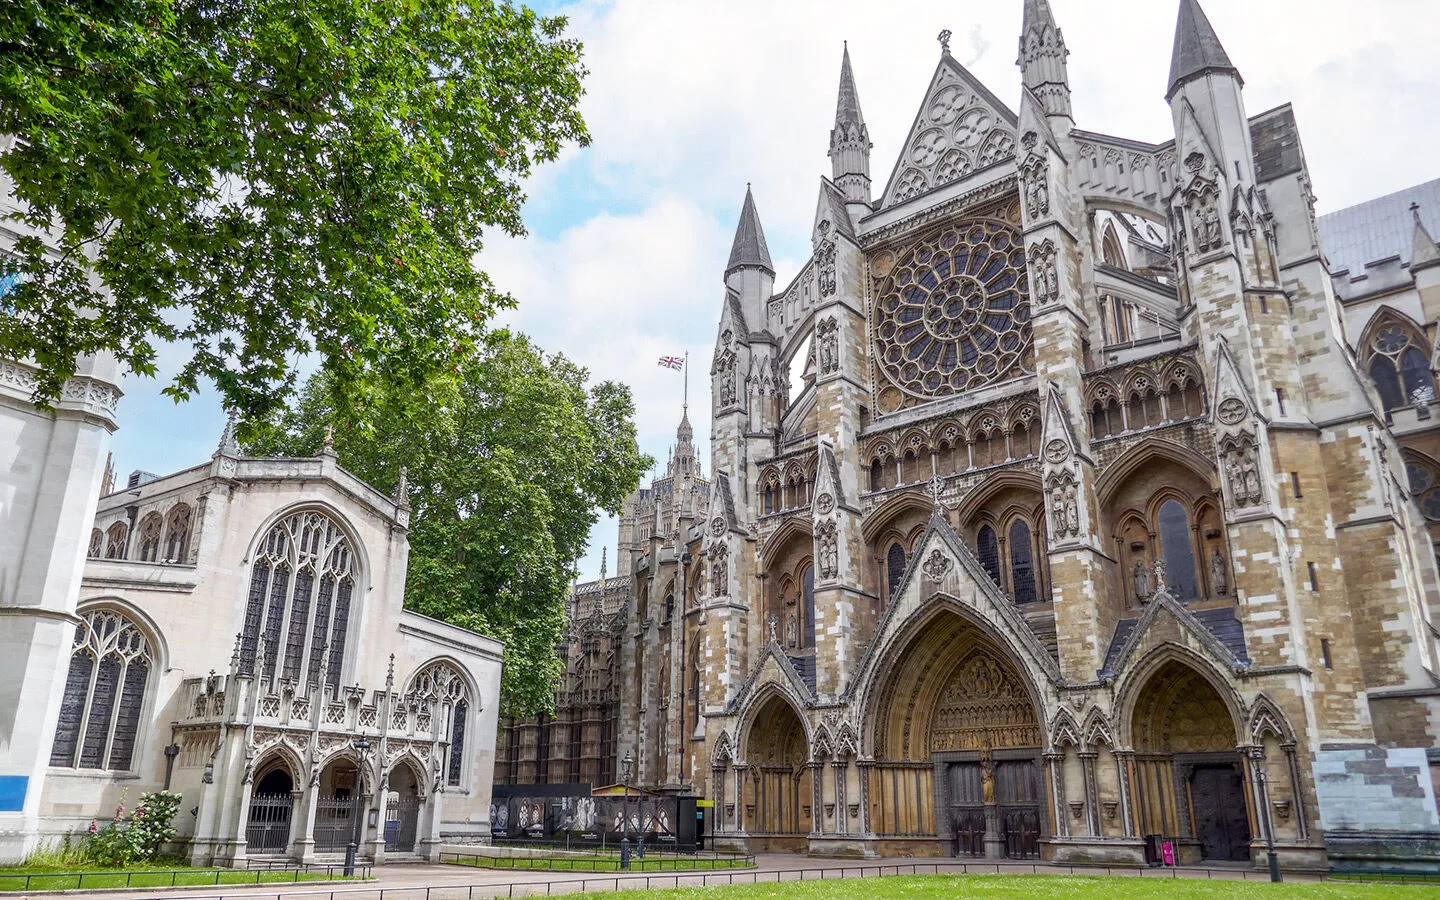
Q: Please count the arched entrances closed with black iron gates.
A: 3